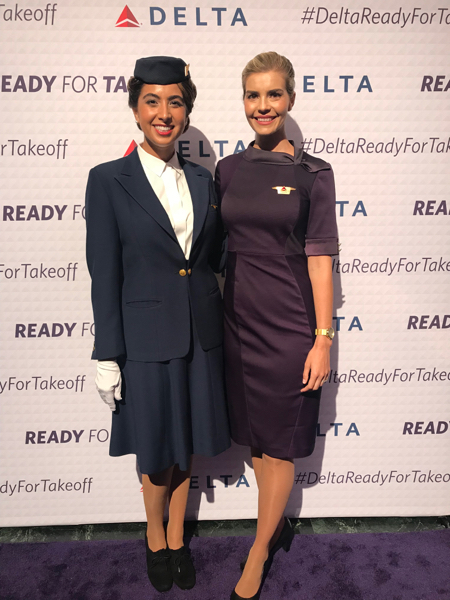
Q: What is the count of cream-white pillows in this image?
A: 0